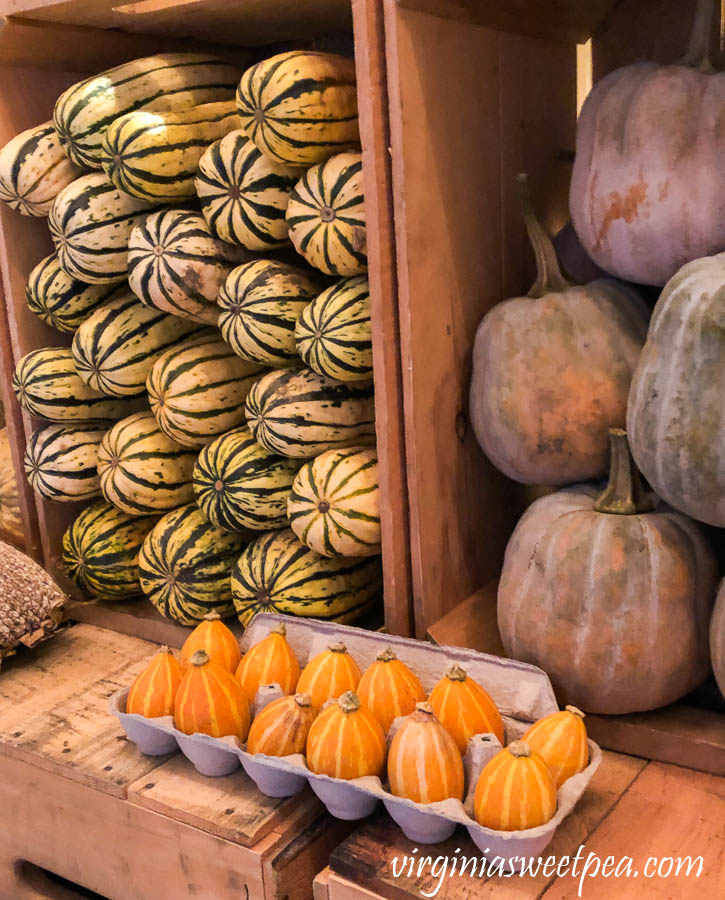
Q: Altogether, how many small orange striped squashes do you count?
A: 12